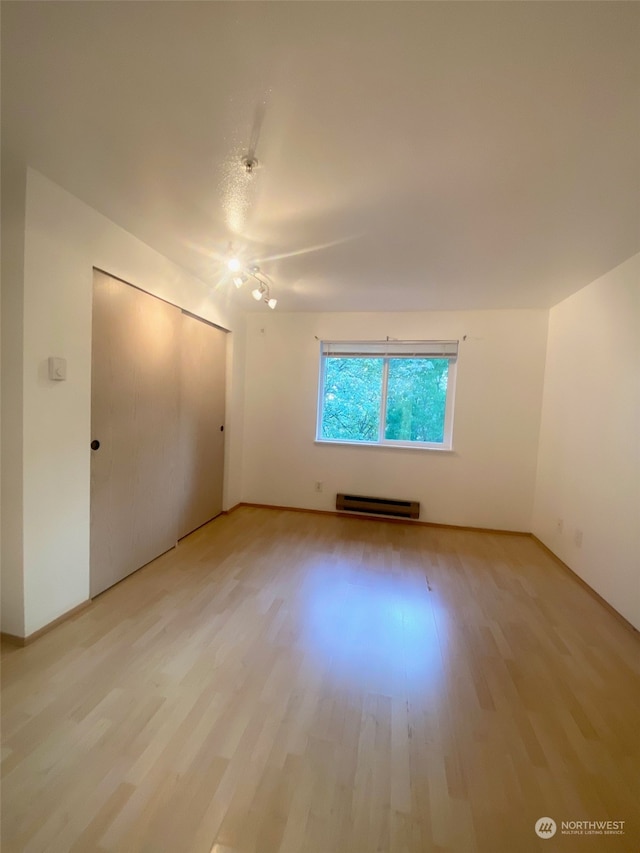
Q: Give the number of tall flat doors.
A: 2